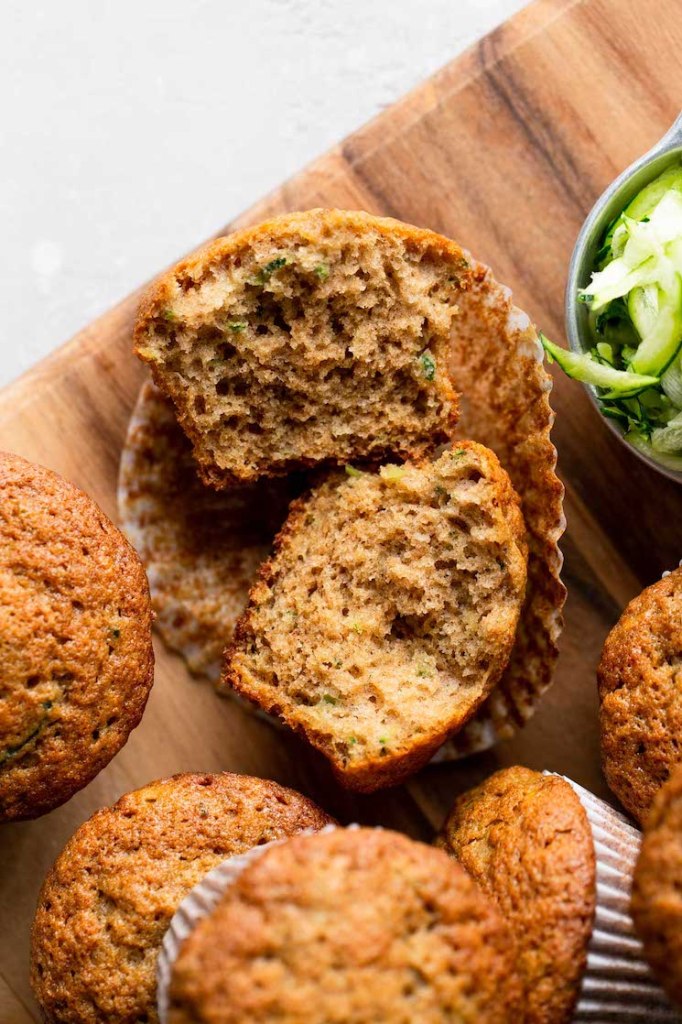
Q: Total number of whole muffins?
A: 6